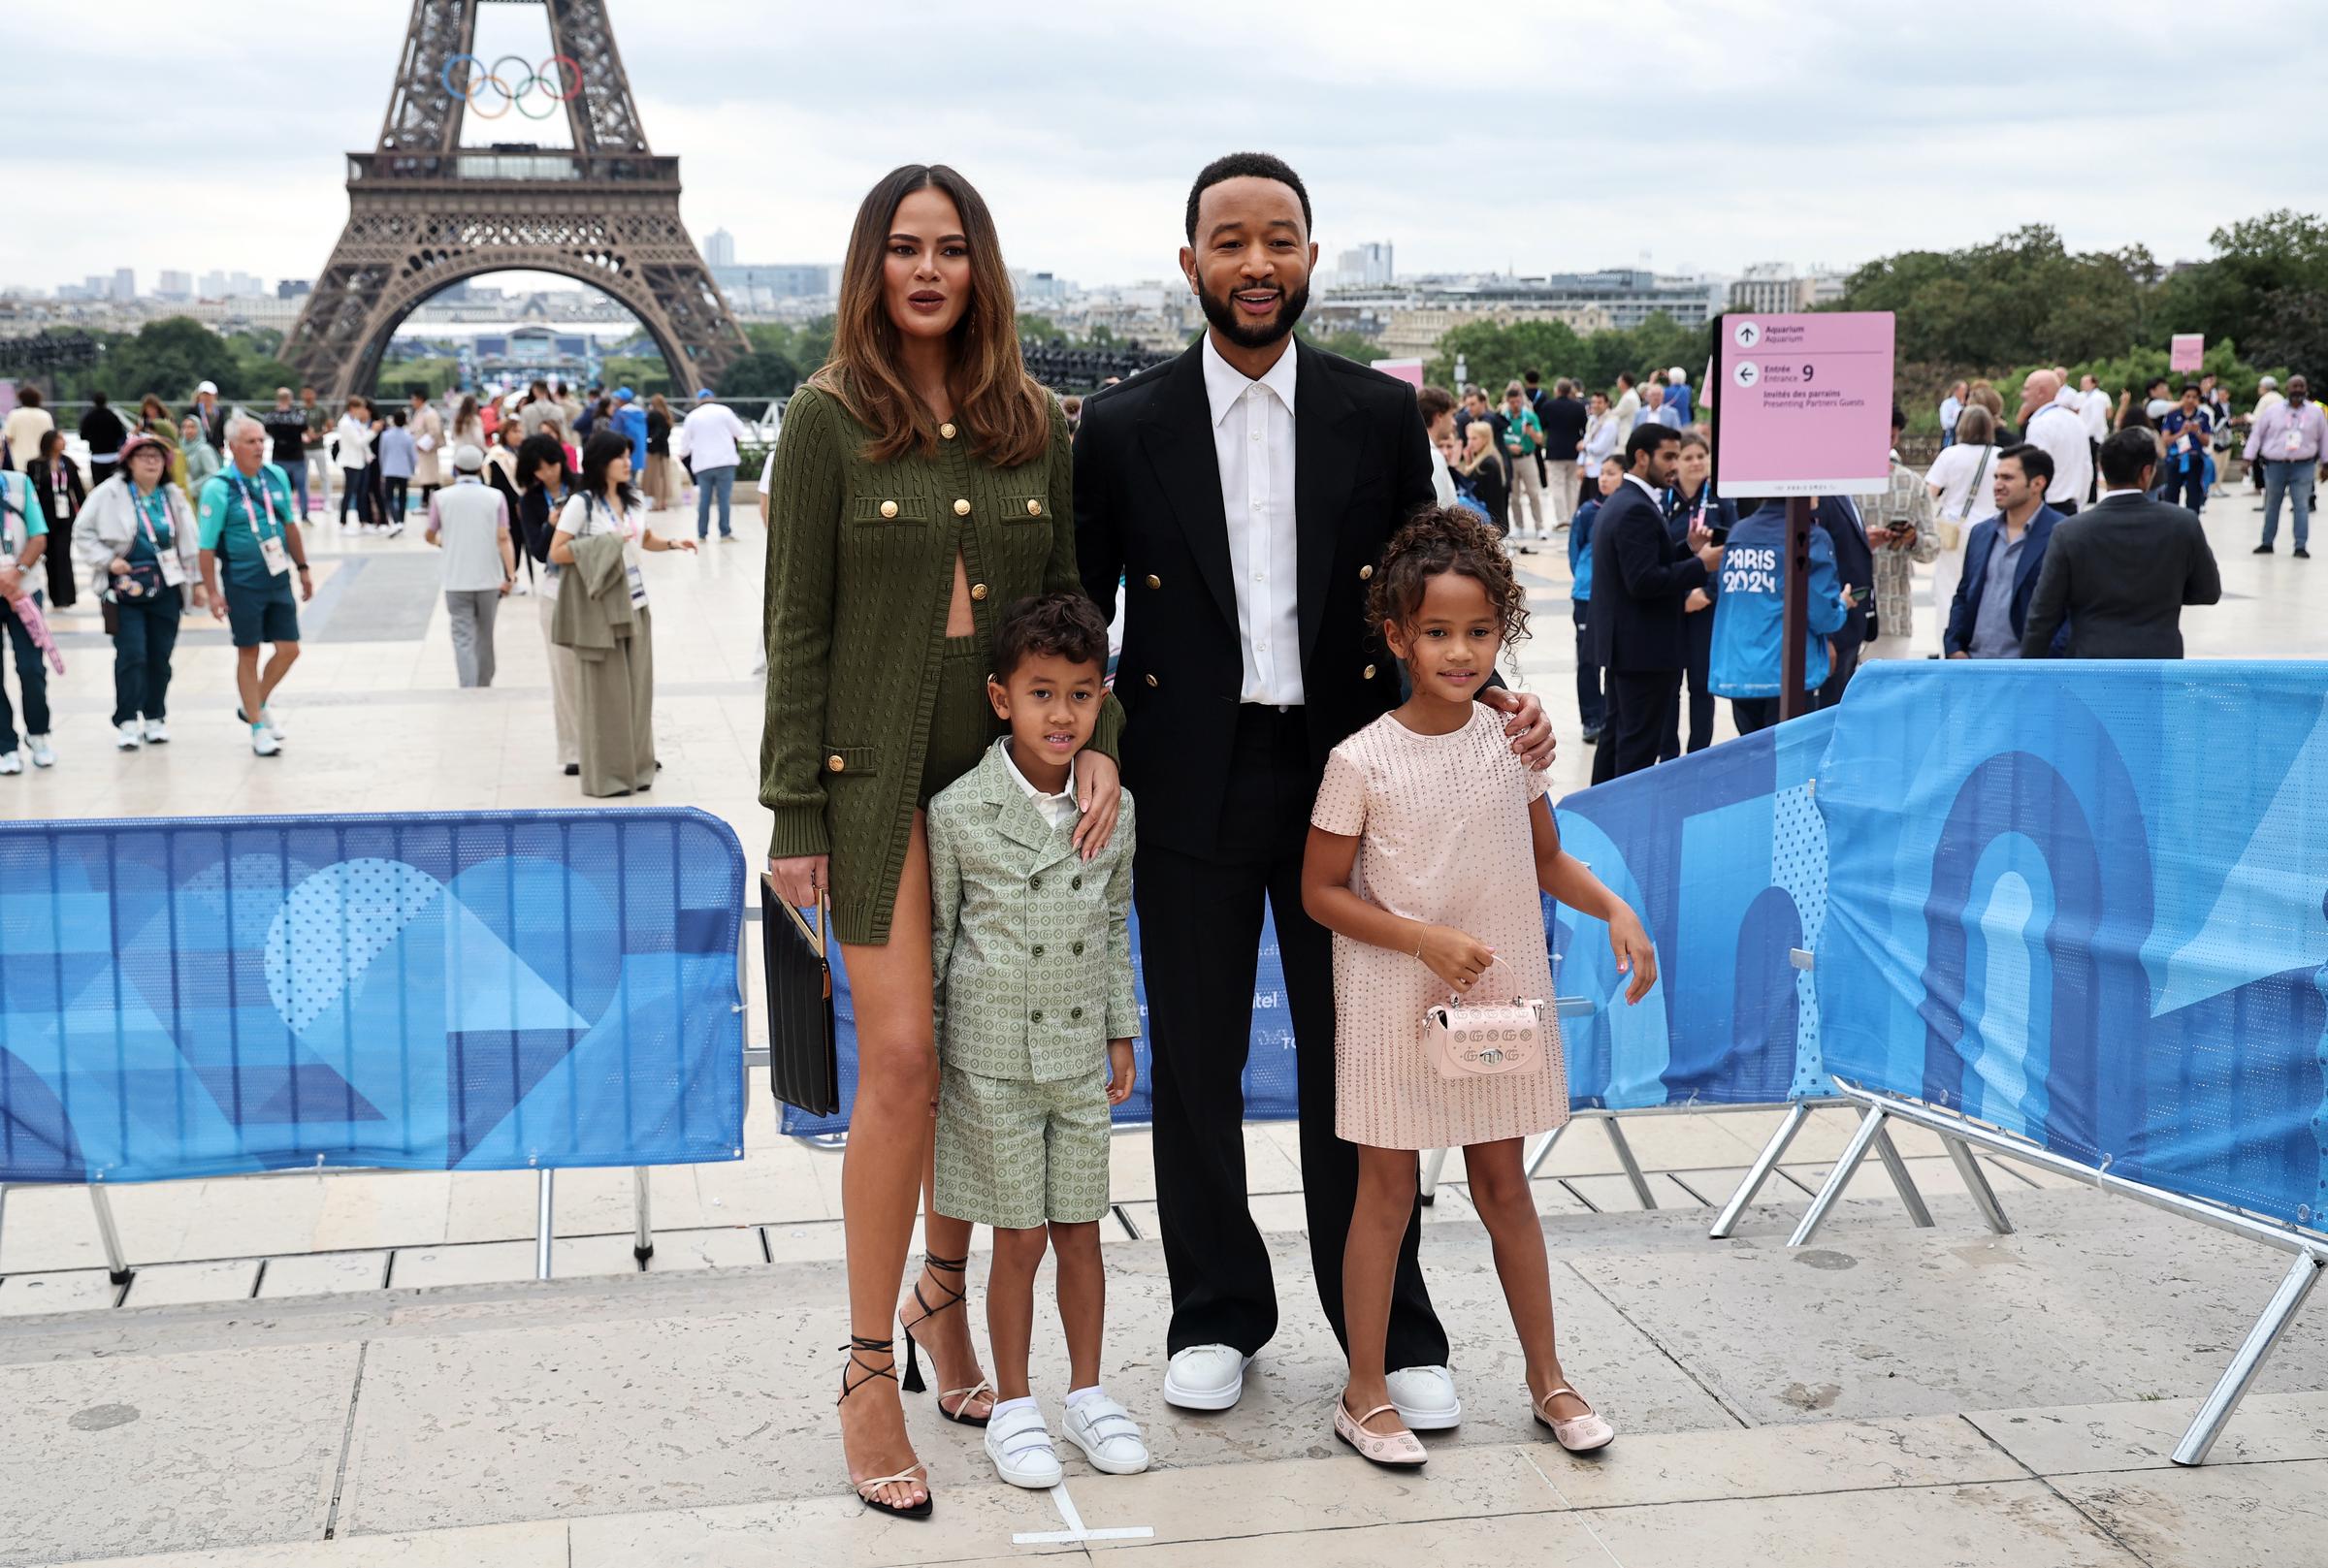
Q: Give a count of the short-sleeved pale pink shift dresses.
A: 1